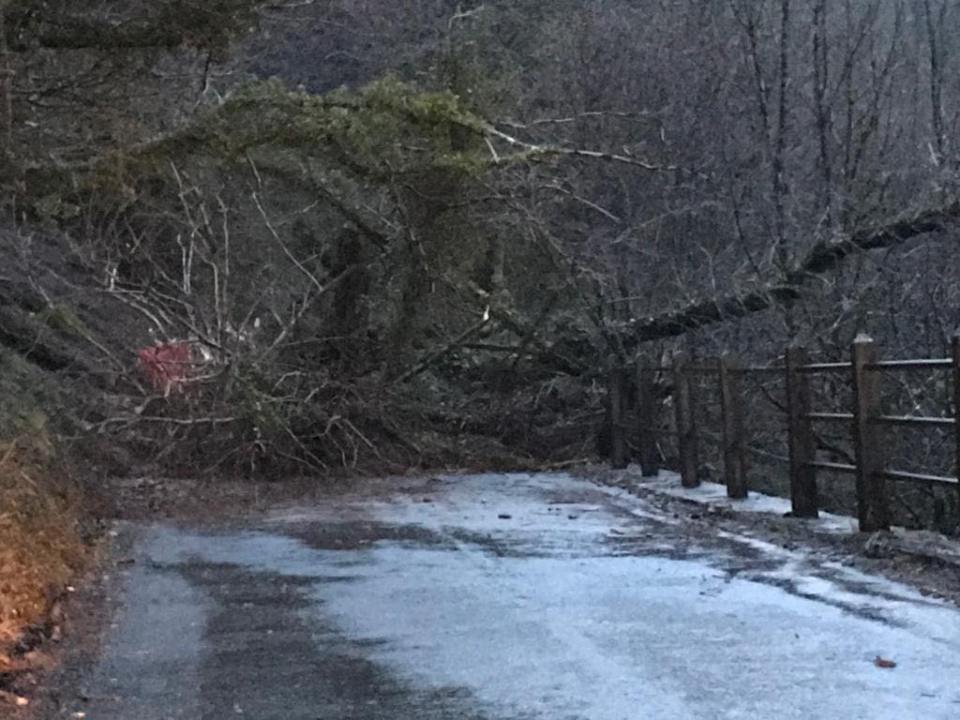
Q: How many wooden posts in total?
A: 7